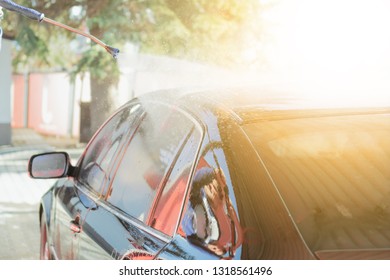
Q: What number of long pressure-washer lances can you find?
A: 1